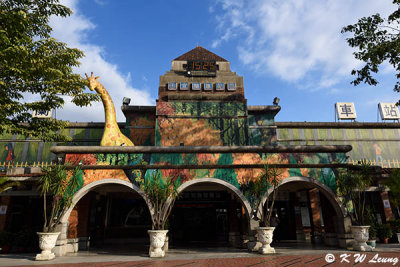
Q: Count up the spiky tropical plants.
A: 4